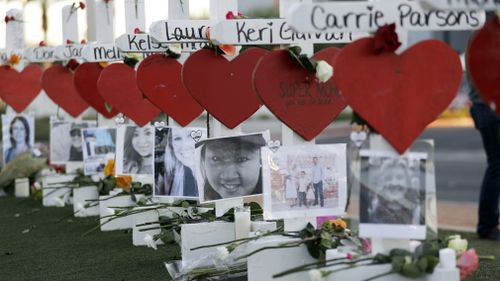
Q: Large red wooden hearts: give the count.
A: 9